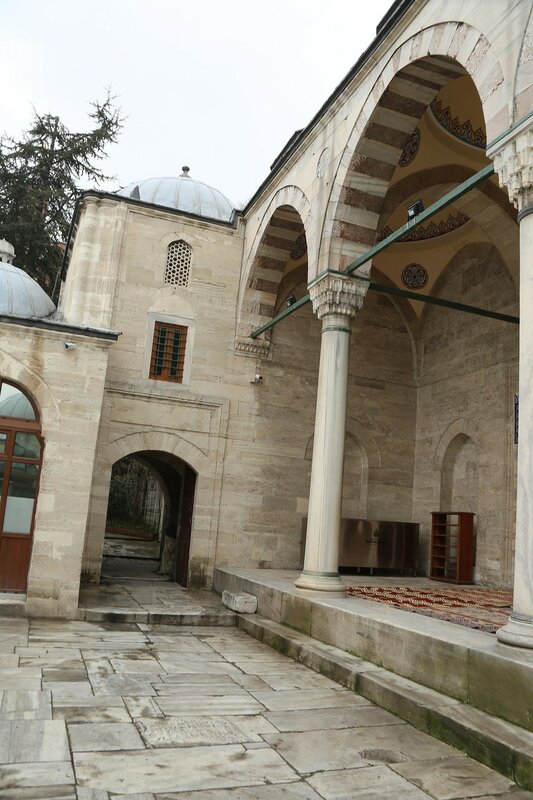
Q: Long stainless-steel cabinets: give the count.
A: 1